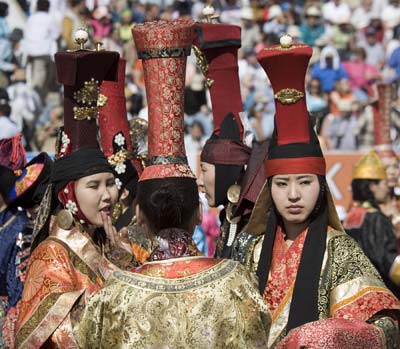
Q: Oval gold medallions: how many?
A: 1